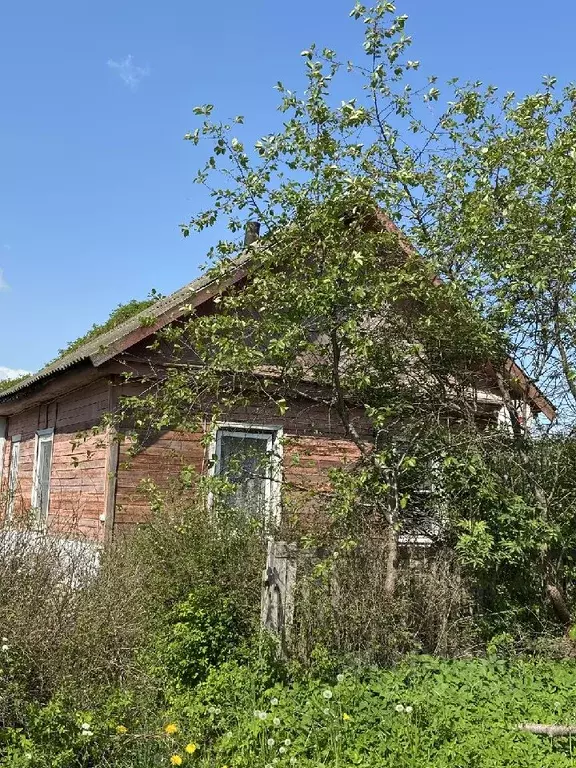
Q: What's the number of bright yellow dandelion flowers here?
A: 5